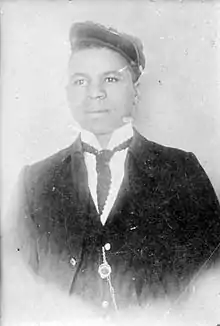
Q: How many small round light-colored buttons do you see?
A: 3